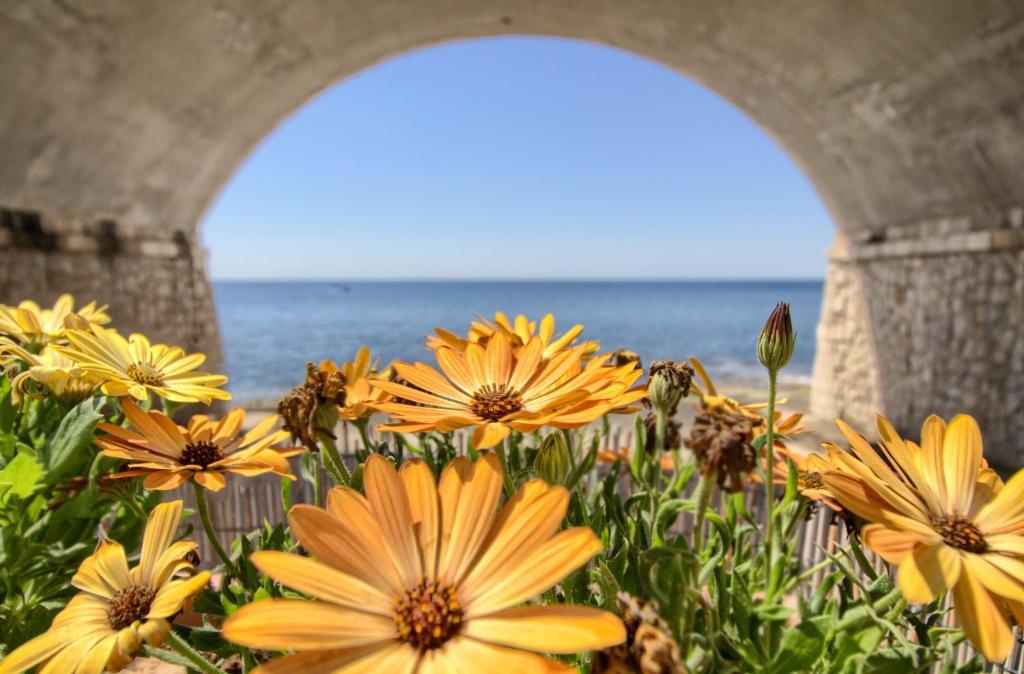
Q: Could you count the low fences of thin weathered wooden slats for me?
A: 1